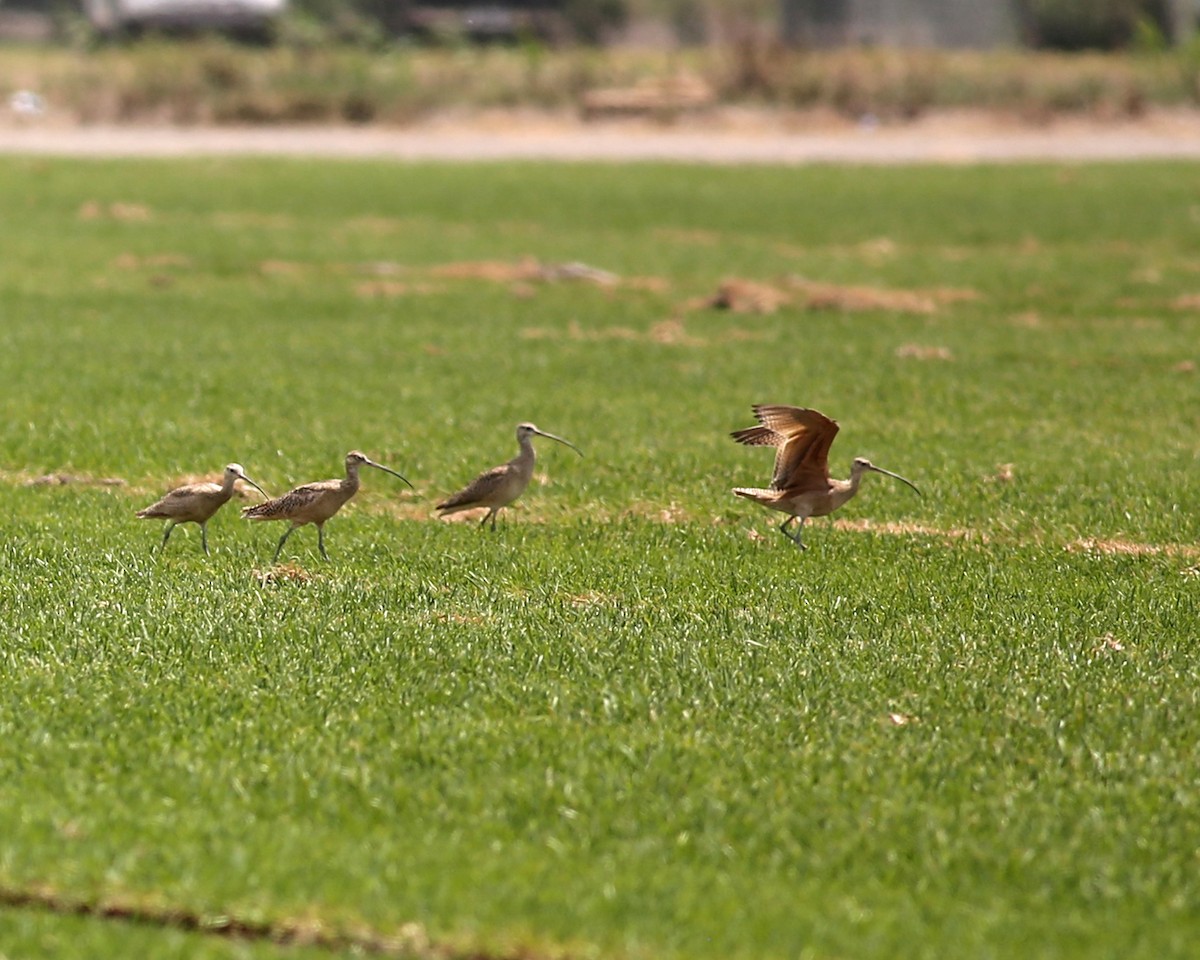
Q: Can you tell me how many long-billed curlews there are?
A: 4